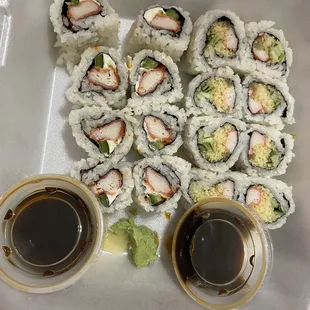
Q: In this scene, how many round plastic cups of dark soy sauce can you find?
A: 2